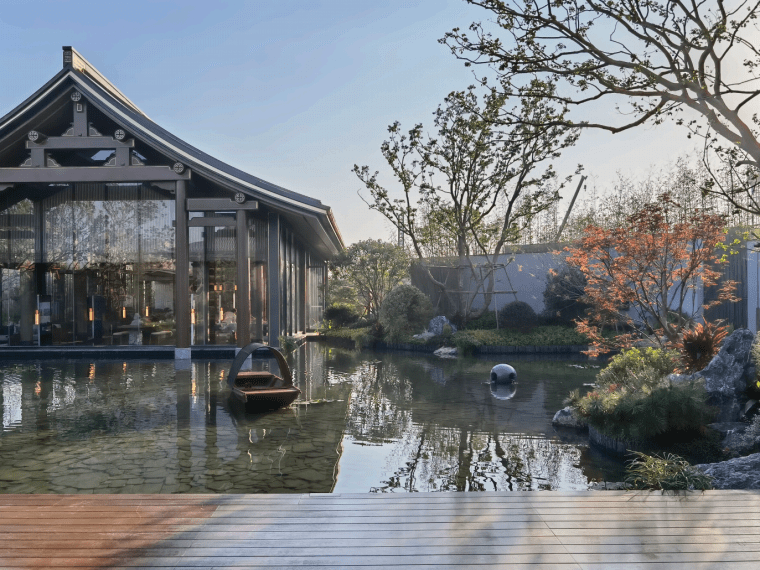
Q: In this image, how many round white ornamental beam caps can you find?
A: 5